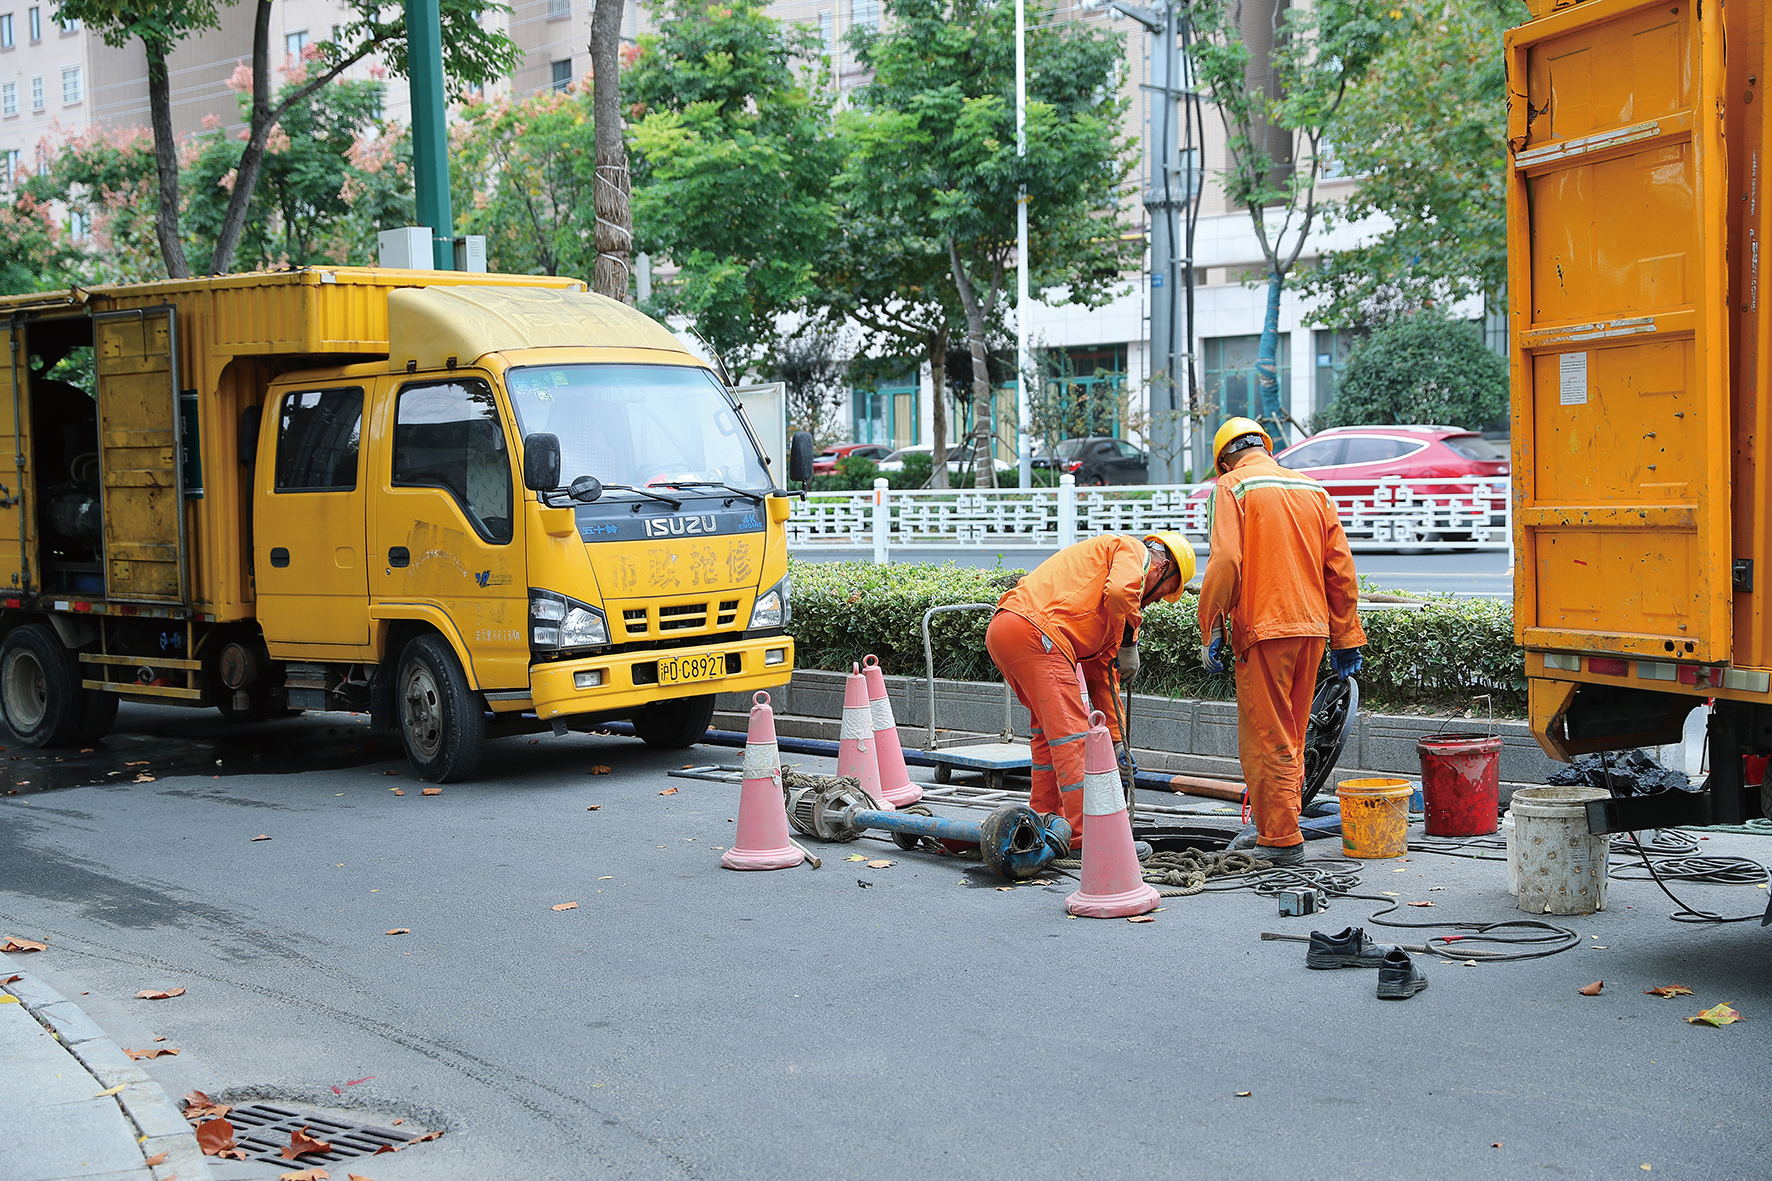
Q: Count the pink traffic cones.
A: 5